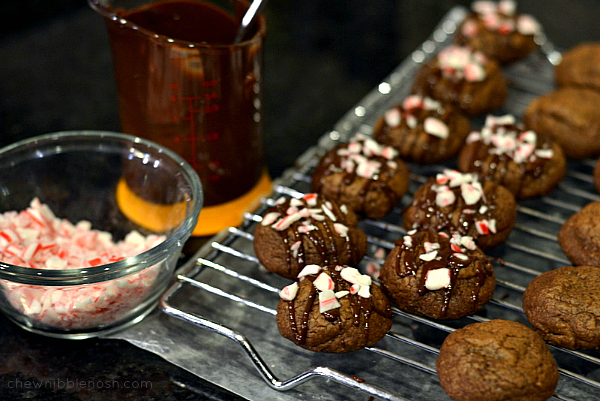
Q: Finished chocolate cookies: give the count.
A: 9